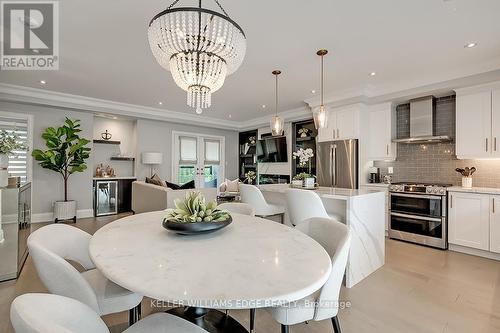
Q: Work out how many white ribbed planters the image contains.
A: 1